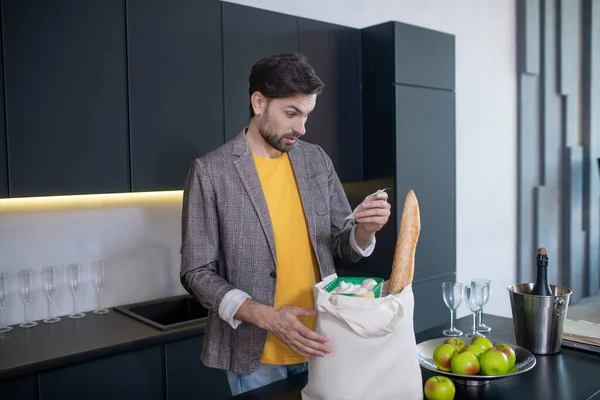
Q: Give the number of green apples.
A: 8